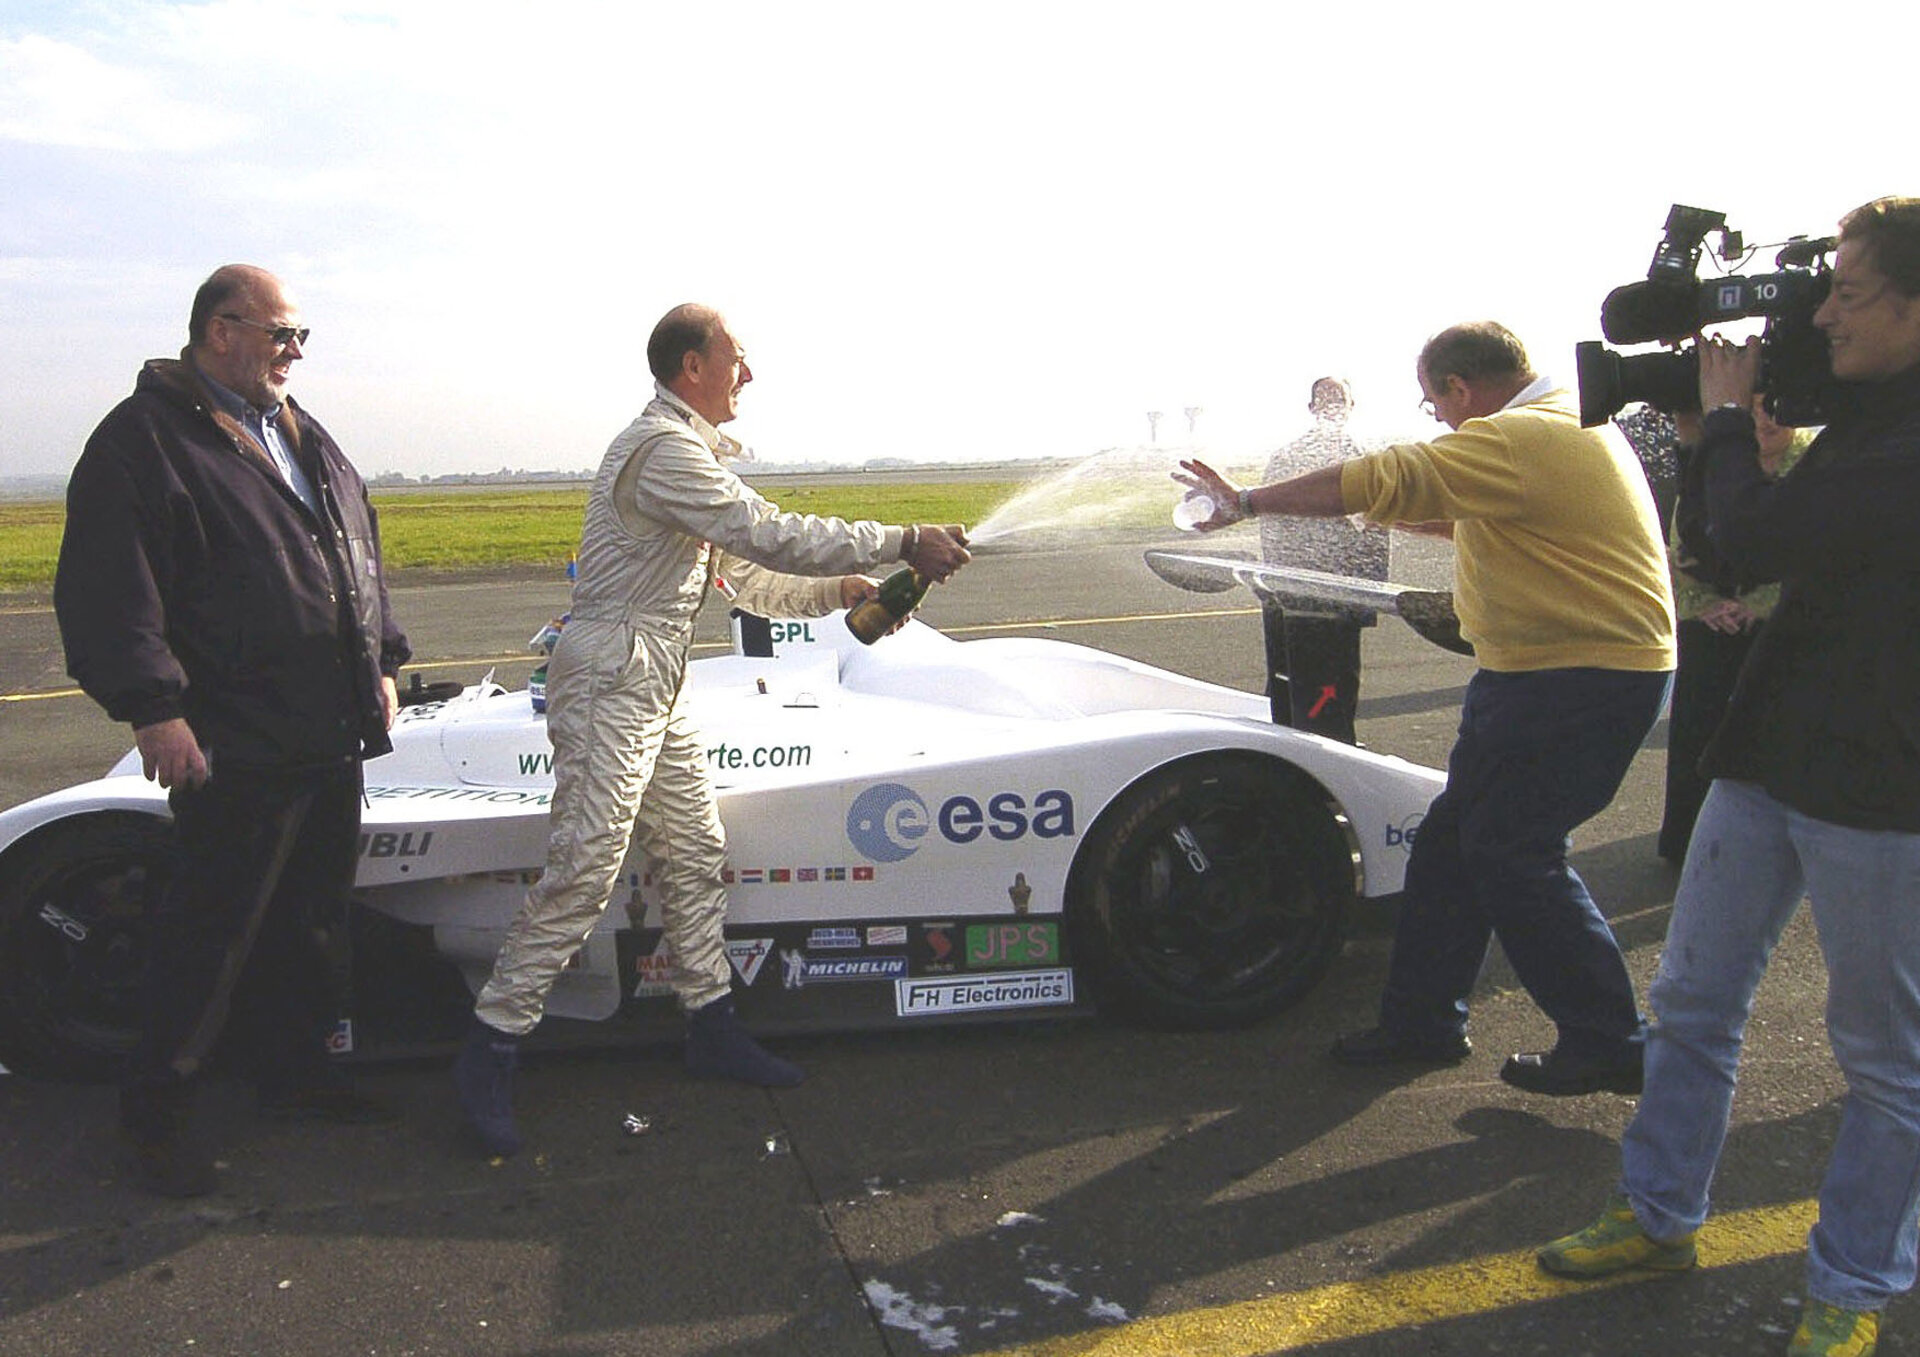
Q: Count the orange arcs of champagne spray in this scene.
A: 0